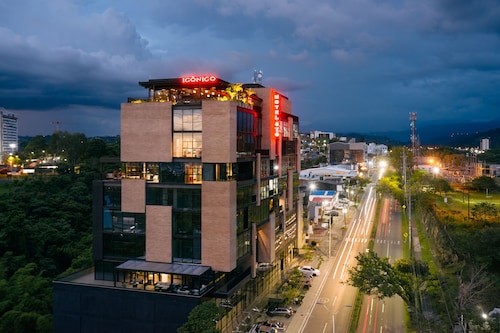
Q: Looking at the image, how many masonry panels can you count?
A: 5